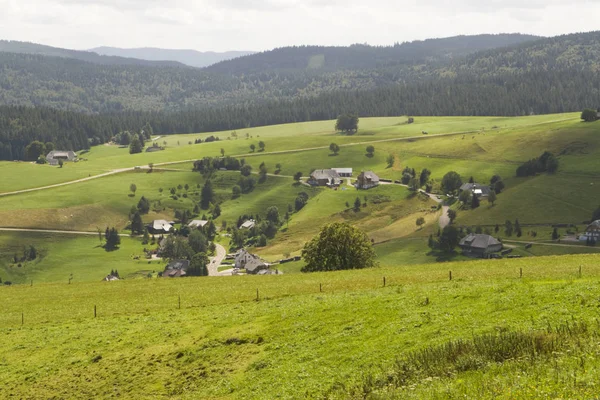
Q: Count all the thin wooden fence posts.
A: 9